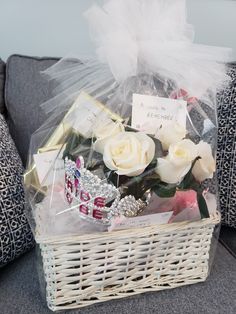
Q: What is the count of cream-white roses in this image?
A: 5